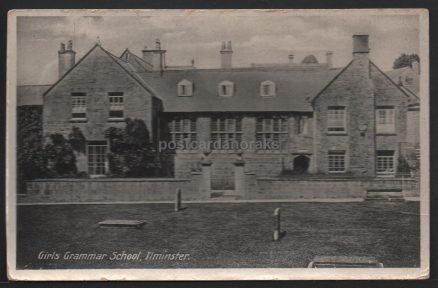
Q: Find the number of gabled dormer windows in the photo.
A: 3